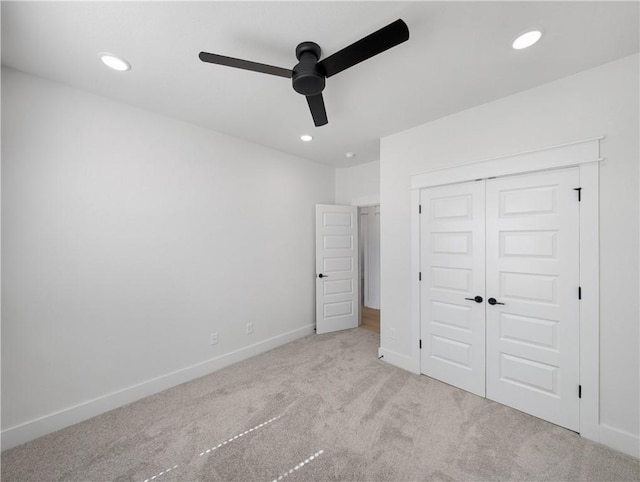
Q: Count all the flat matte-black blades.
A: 3